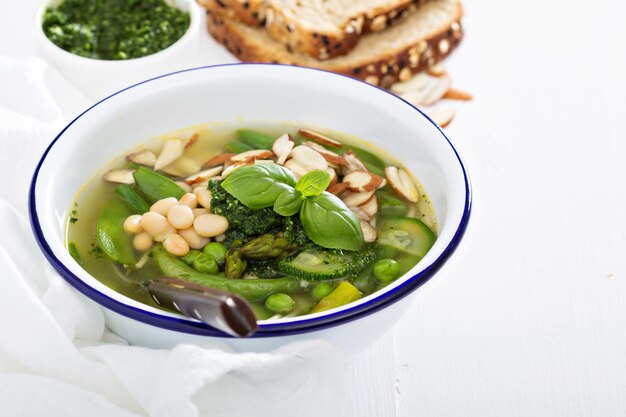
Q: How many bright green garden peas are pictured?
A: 6